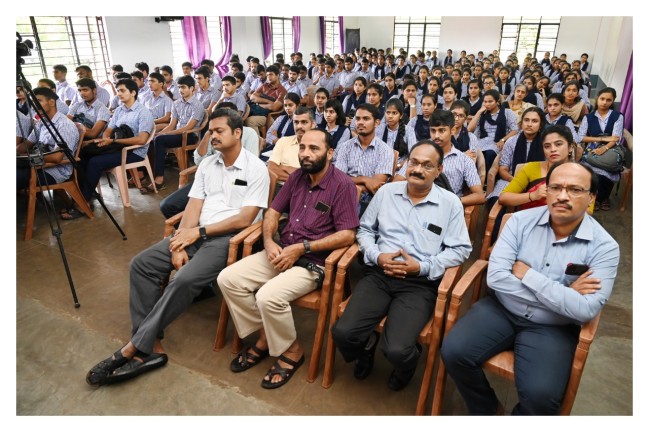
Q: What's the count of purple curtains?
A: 7